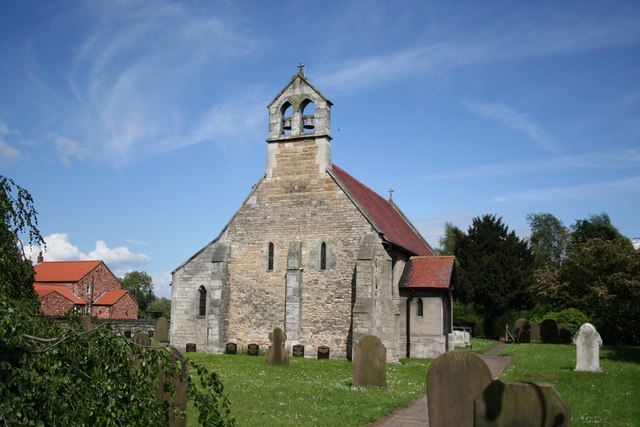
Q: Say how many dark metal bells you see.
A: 2